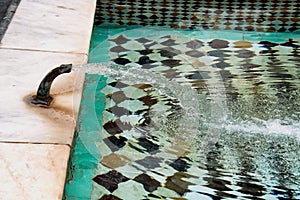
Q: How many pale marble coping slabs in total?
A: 3